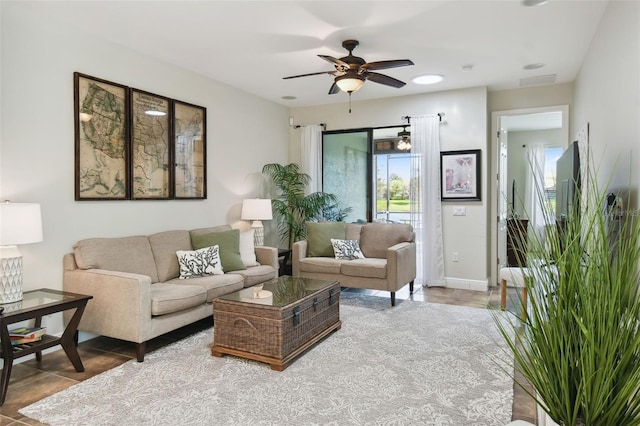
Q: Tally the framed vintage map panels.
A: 3